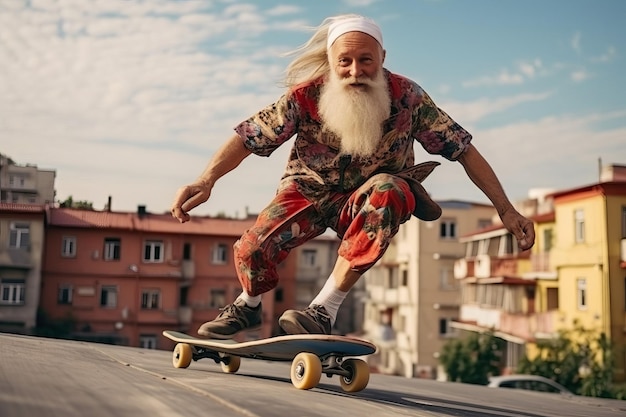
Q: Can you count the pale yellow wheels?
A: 4